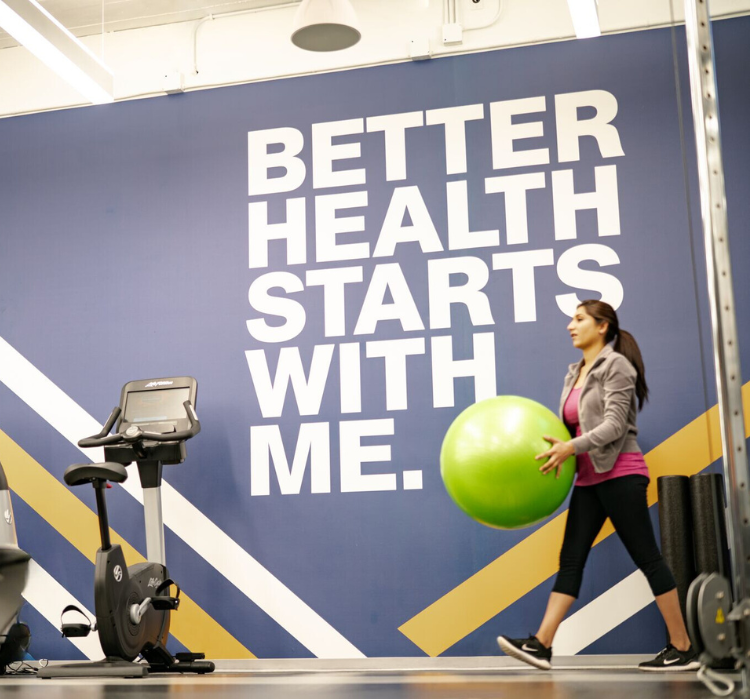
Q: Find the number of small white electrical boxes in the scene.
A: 3